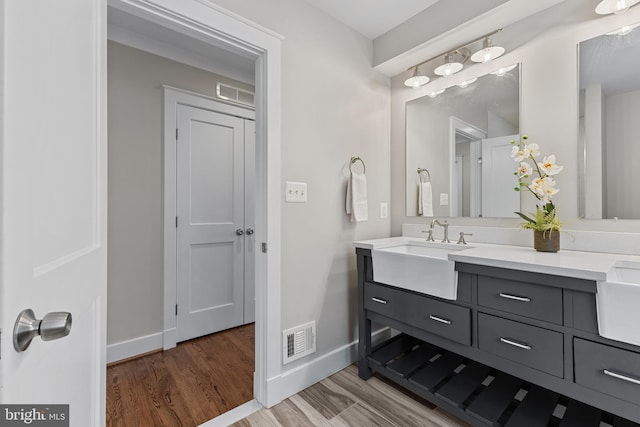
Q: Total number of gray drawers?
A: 4